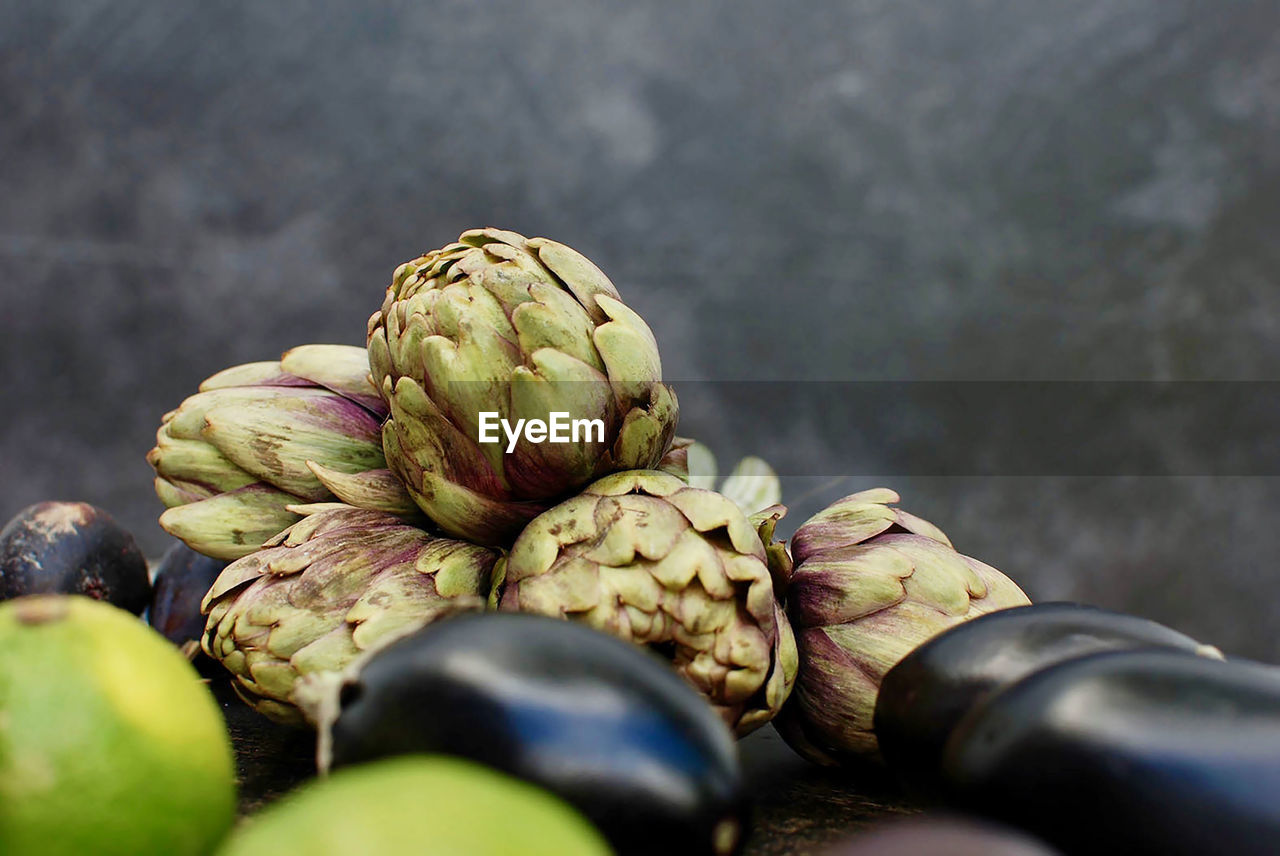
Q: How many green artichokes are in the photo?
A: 5